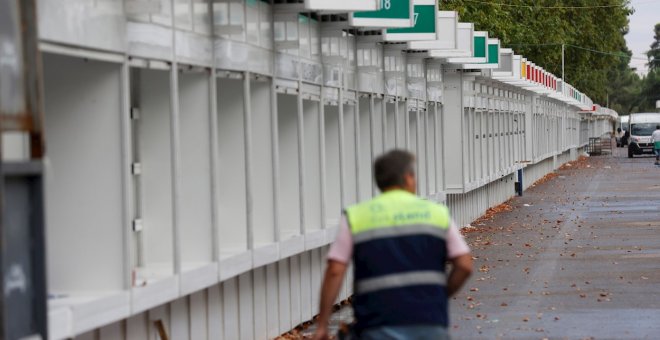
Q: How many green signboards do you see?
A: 4